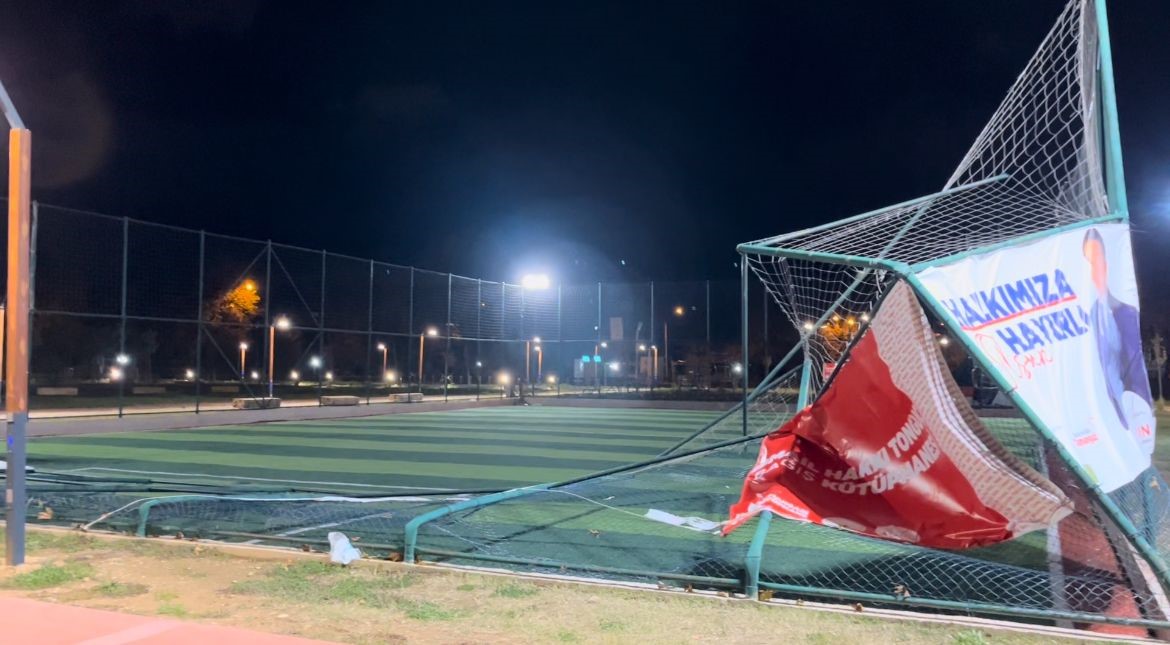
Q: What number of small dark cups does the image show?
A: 0